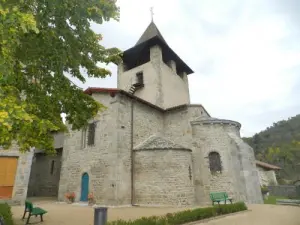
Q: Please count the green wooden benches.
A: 2